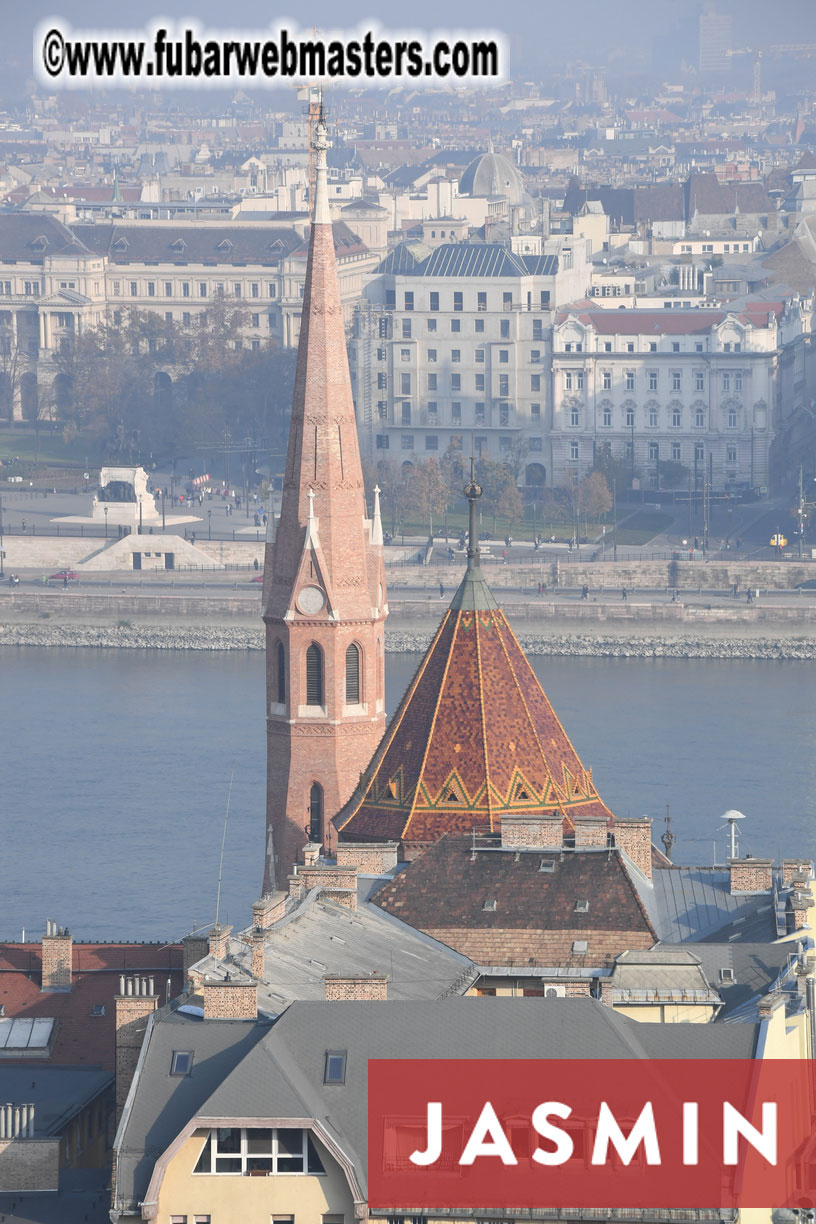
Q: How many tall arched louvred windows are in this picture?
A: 3